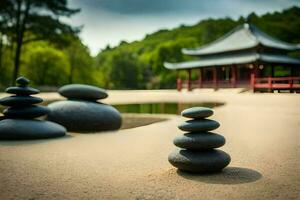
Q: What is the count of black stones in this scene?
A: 11